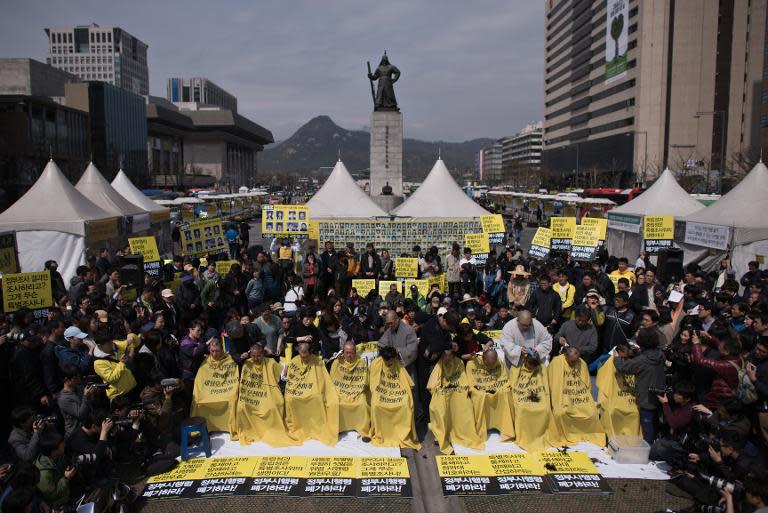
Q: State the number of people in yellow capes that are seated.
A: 10